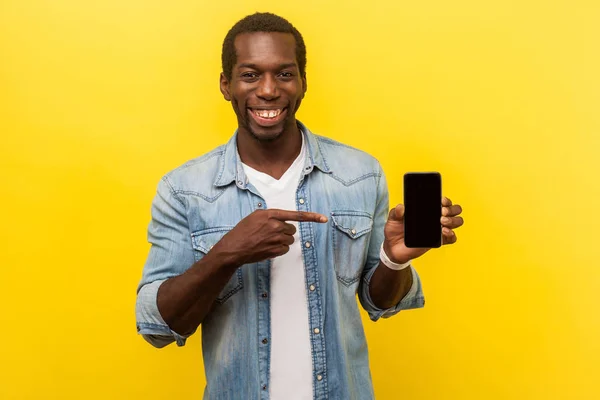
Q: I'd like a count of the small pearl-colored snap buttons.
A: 6